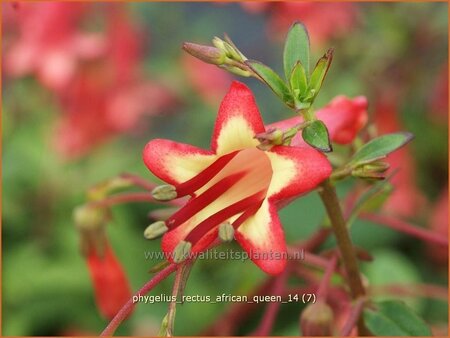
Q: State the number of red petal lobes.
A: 5